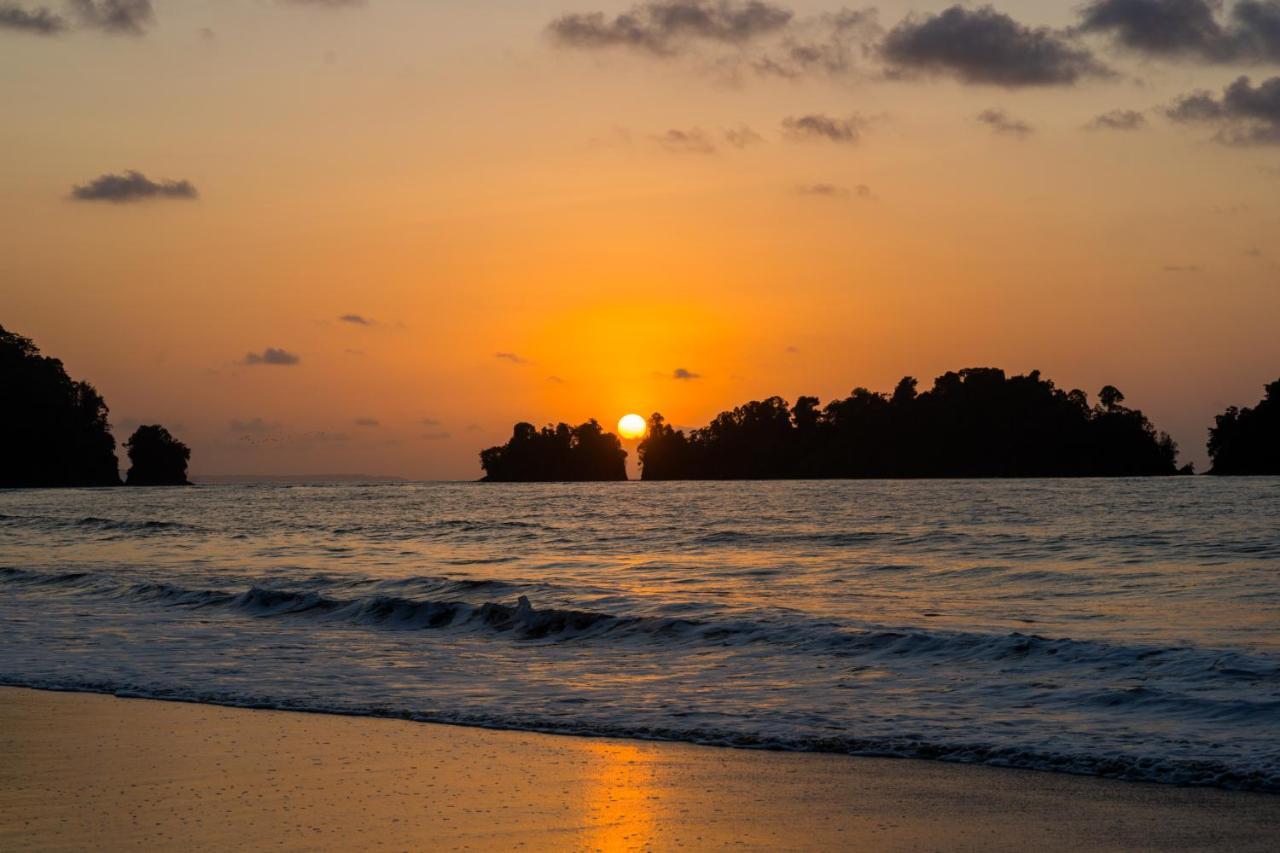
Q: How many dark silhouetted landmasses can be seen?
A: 5